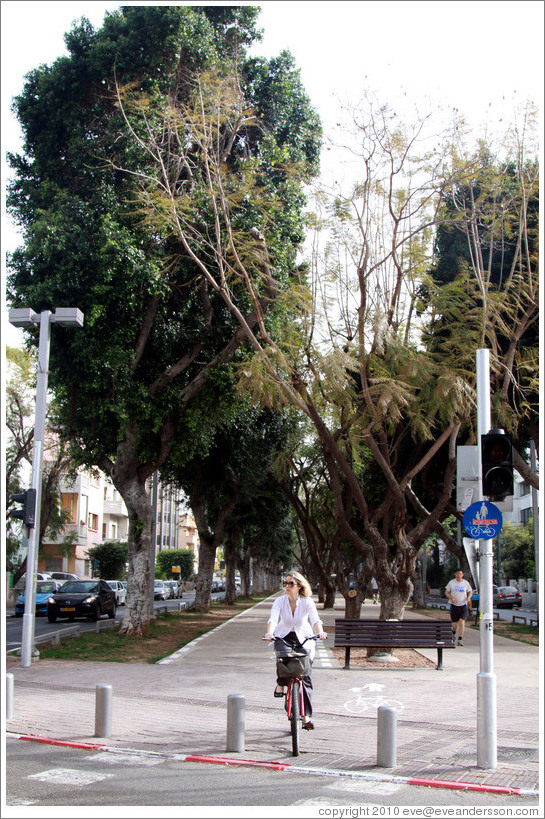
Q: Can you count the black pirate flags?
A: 0